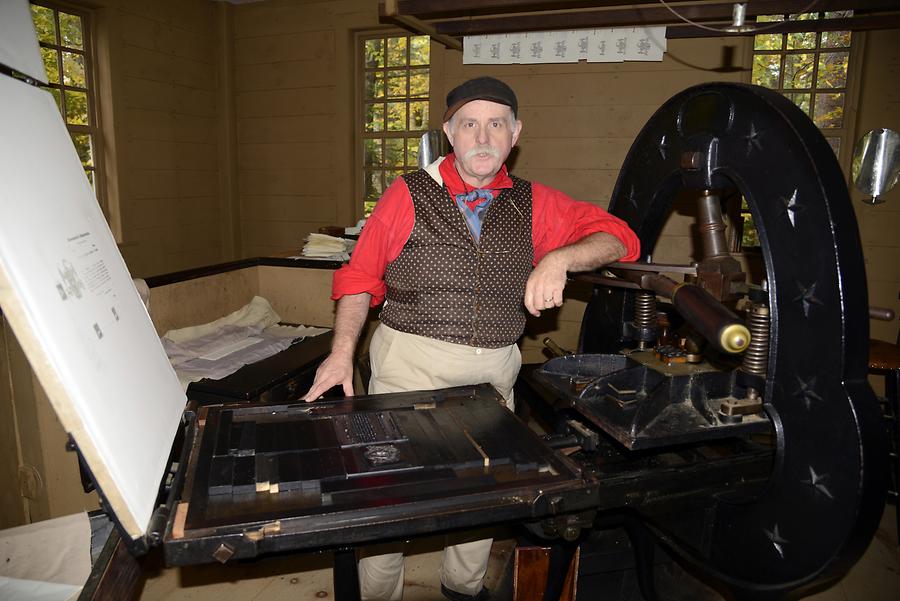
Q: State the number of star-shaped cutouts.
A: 8